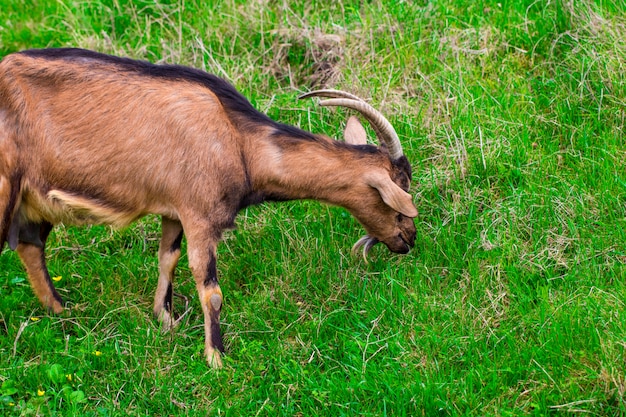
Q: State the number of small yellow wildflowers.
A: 6